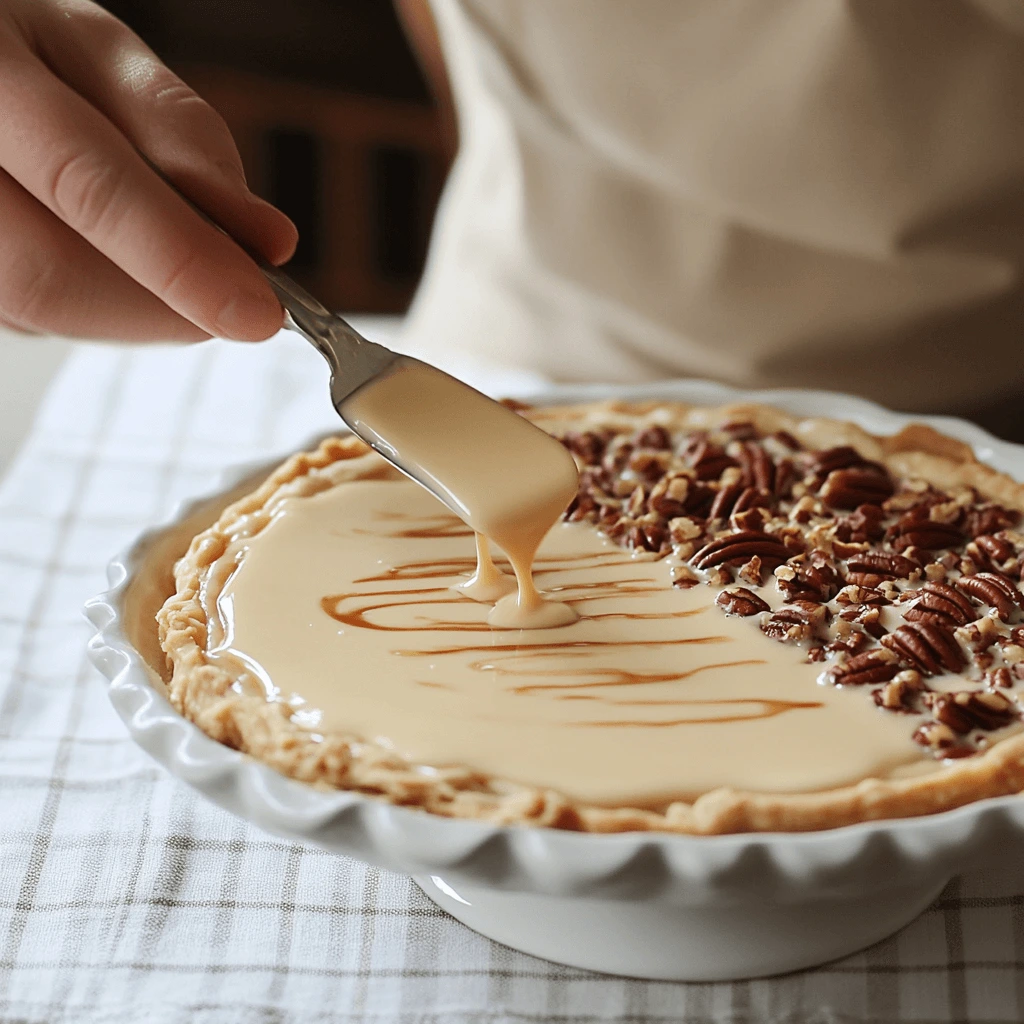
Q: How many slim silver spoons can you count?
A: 1